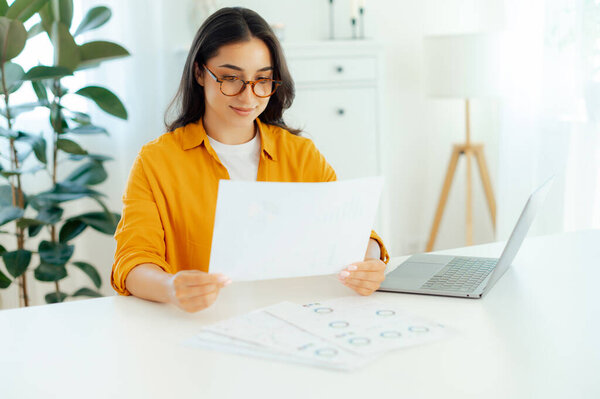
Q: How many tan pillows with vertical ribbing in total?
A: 0